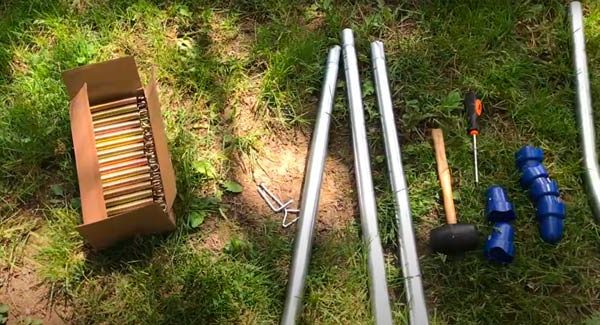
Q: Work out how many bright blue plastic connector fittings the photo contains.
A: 6